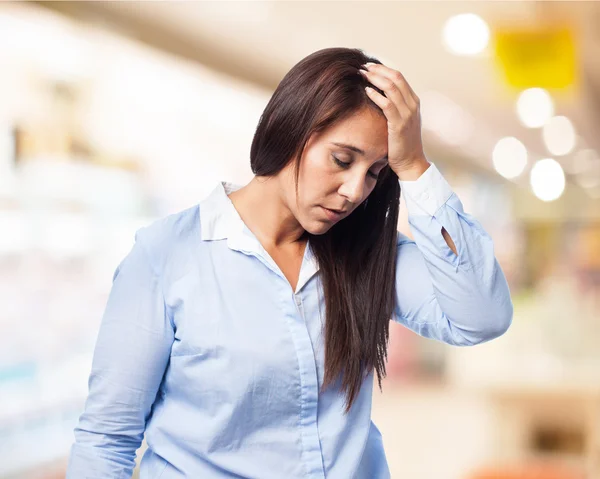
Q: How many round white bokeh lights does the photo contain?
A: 5